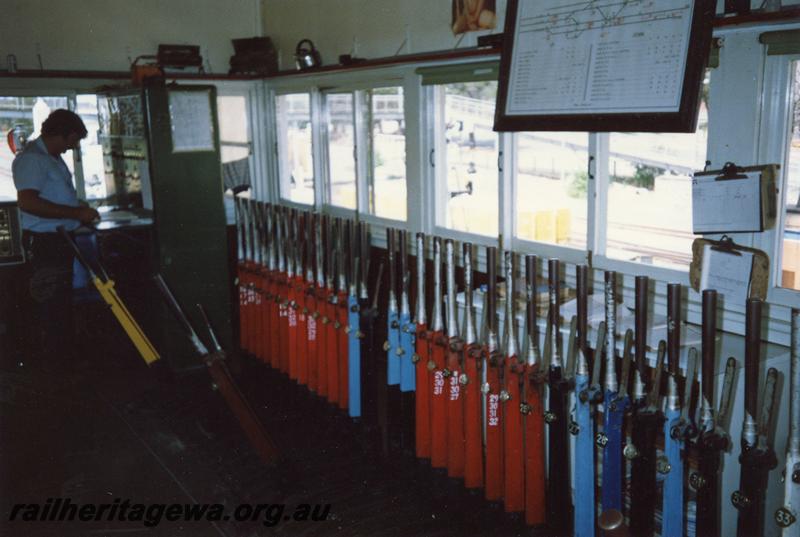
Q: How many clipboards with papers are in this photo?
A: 2